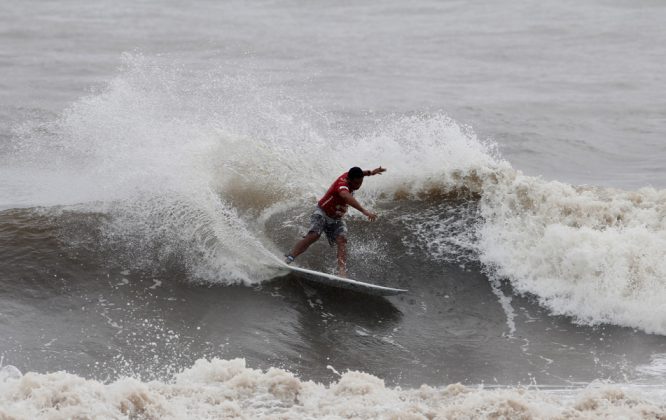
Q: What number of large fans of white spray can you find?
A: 1